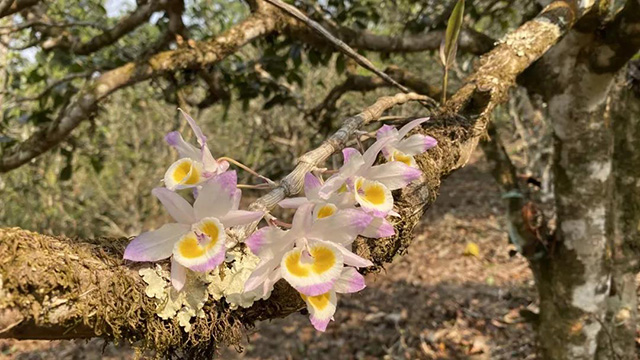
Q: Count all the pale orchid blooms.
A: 7